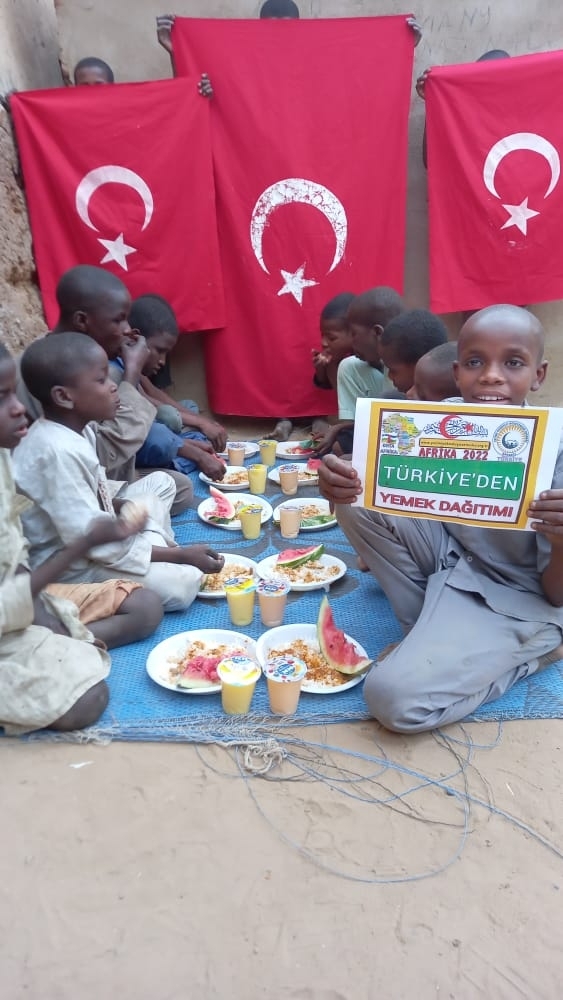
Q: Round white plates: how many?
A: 10